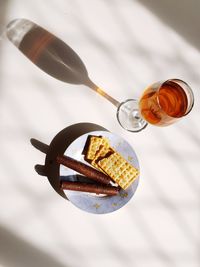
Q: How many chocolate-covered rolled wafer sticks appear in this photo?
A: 2